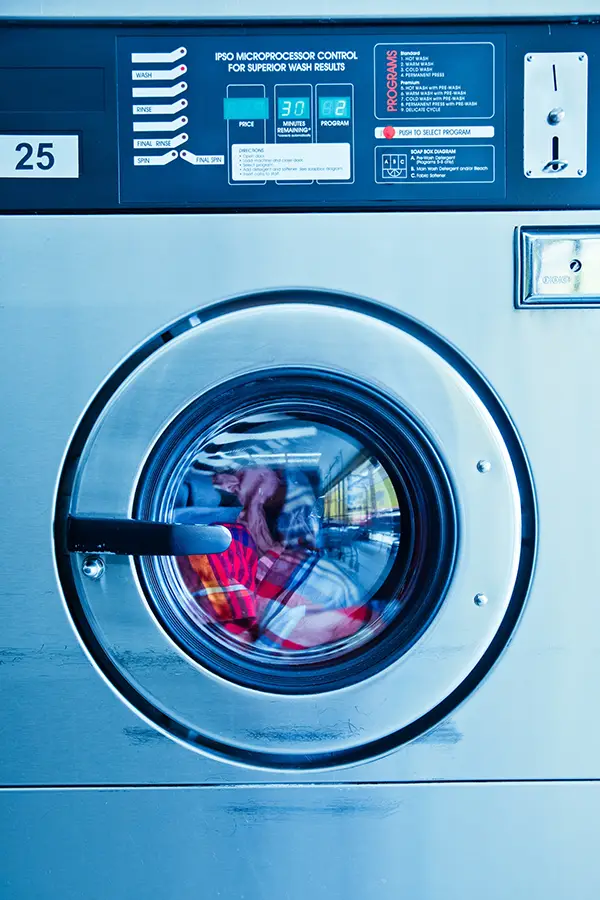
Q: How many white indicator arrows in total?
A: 8